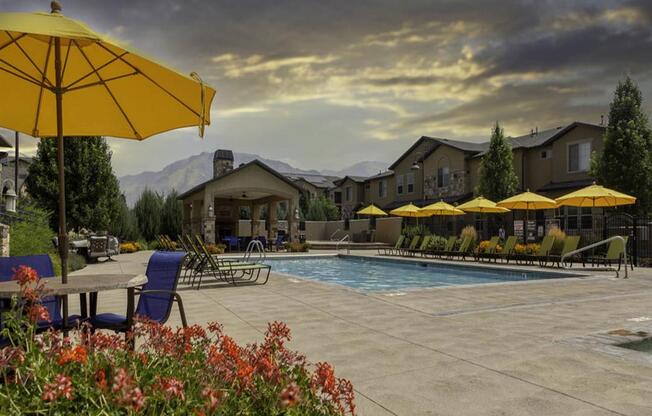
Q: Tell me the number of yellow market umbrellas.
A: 7